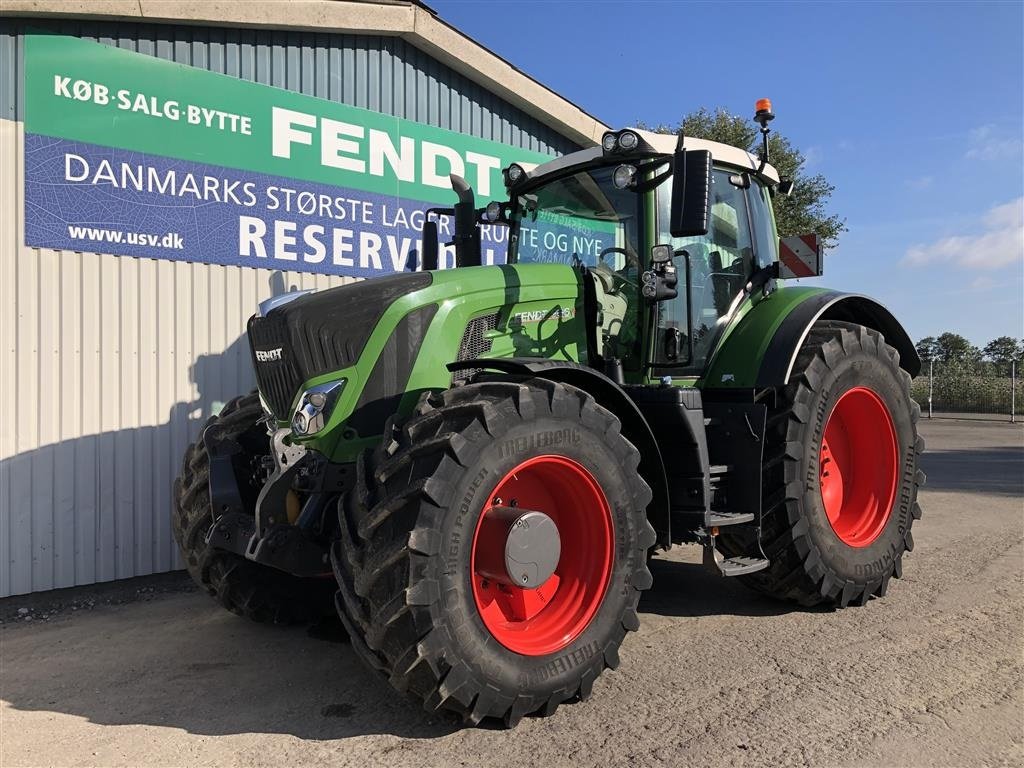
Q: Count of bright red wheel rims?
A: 2